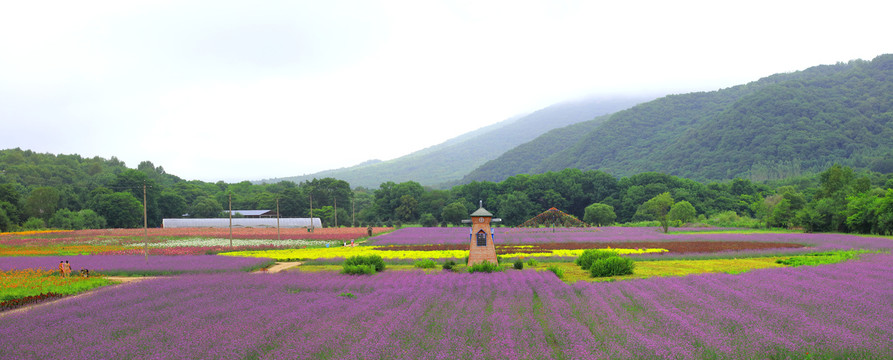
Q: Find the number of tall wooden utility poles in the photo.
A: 6